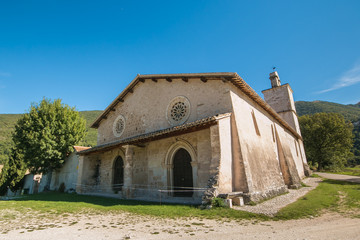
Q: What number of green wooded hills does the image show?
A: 2